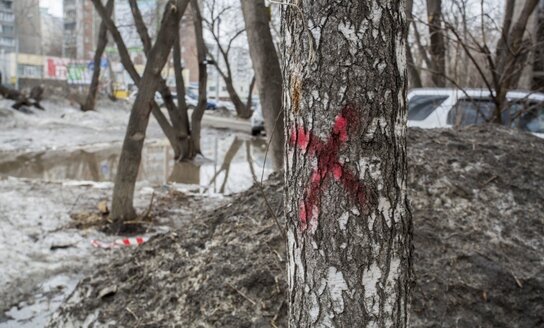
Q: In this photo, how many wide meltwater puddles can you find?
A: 1